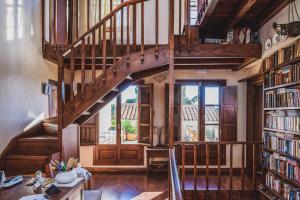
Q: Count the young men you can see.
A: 0